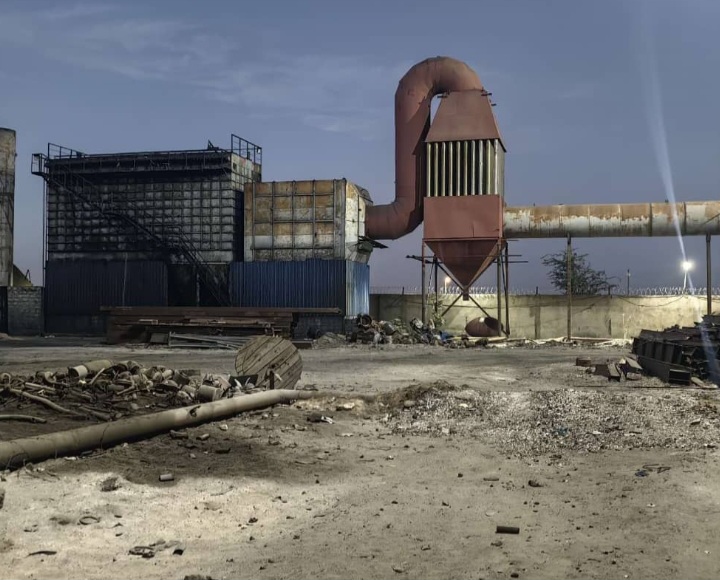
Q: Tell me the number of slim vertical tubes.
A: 10